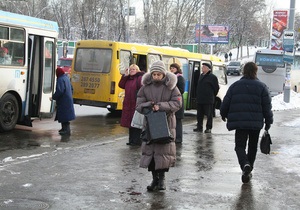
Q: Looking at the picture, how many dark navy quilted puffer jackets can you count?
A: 1